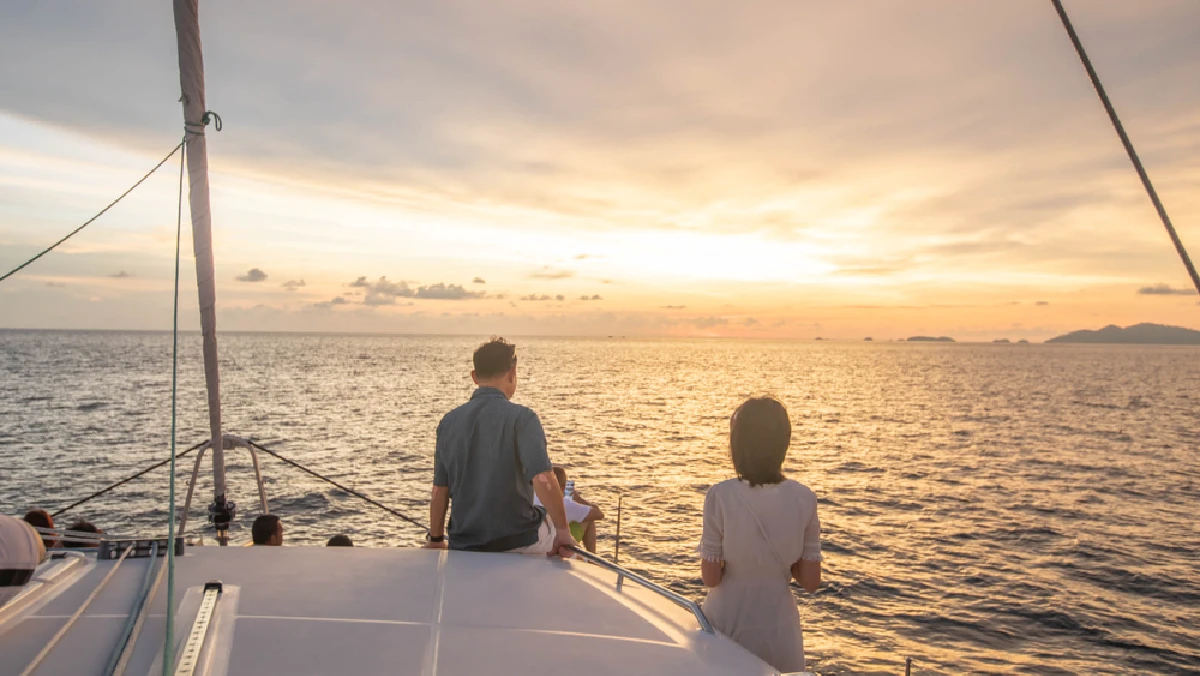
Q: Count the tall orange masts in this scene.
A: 0